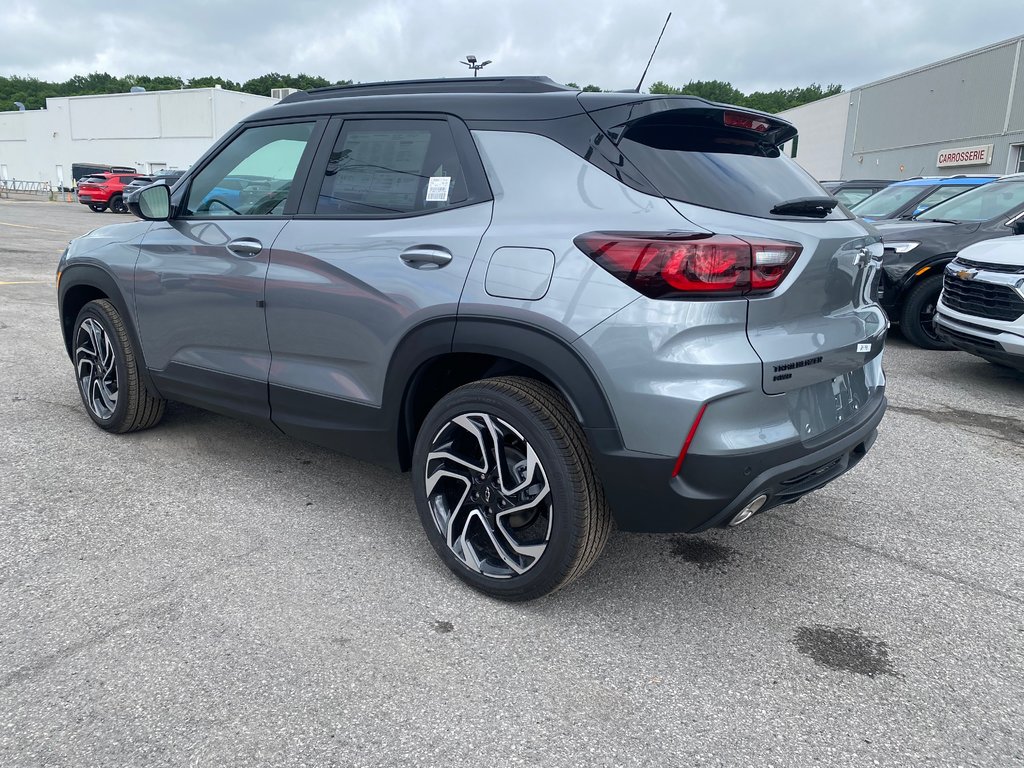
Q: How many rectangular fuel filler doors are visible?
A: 1